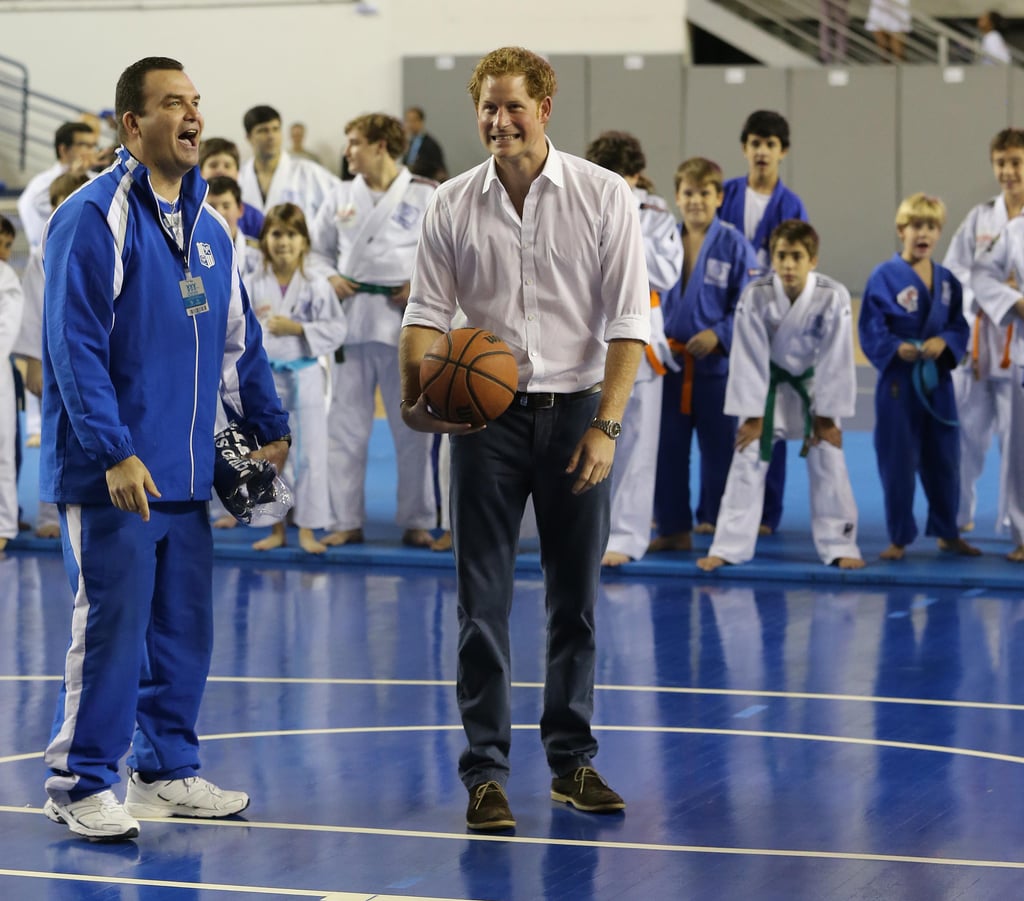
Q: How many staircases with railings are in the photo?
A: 2